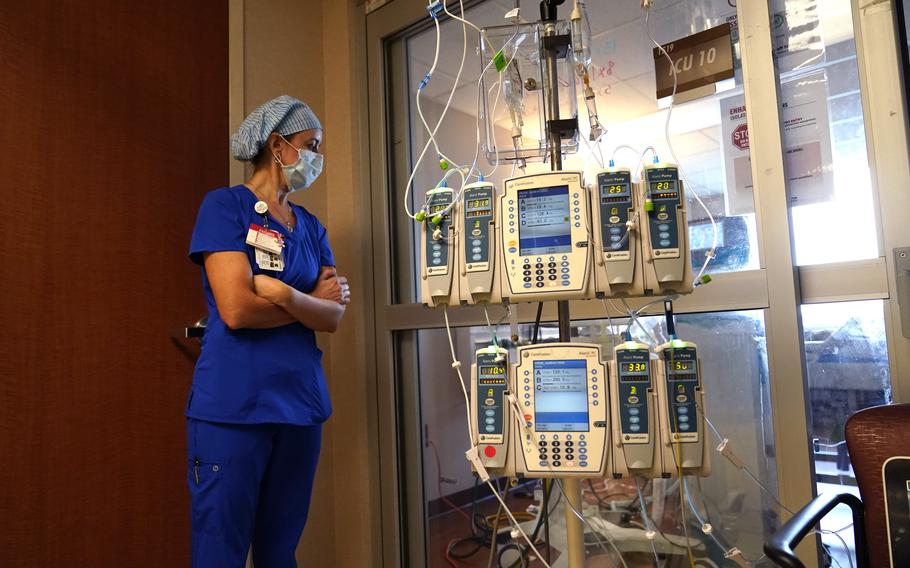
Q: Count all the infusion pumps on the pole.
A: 7